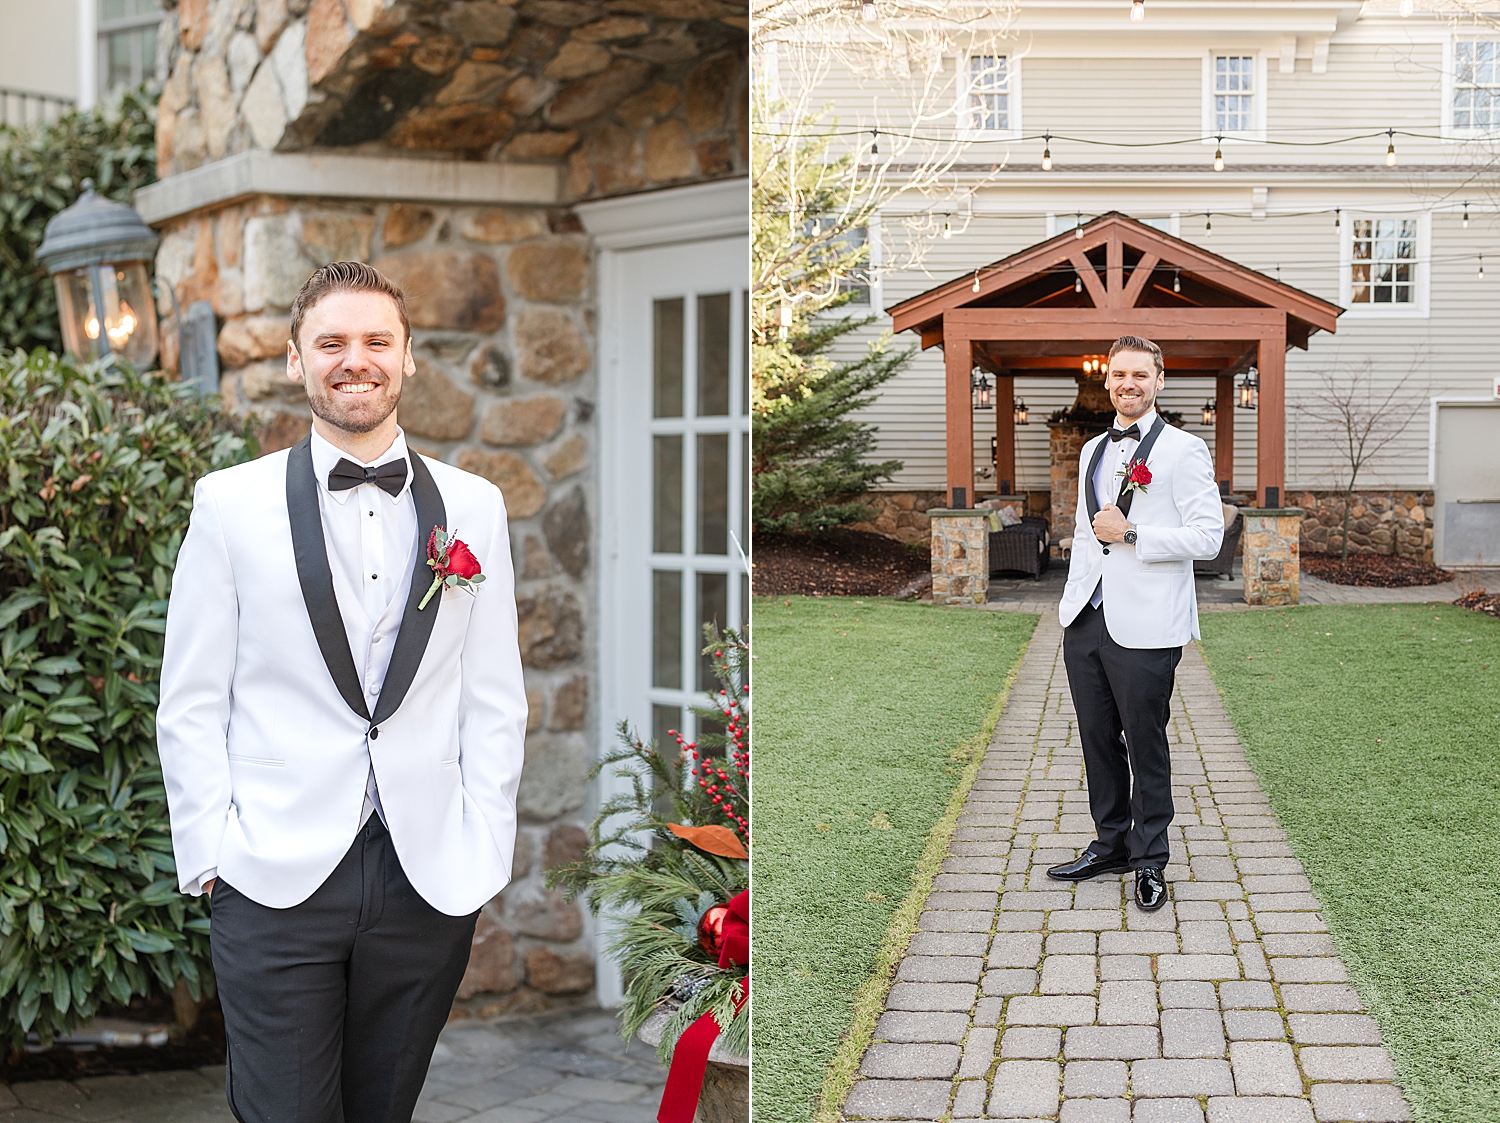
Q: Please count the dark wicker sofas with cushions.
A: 2